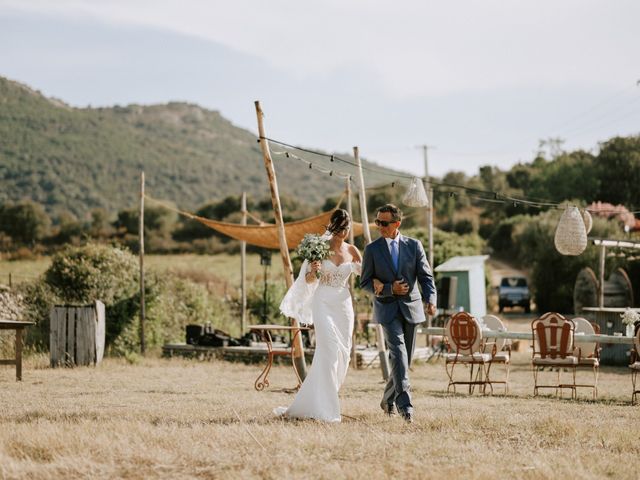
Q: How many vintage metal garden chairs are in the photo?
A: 5